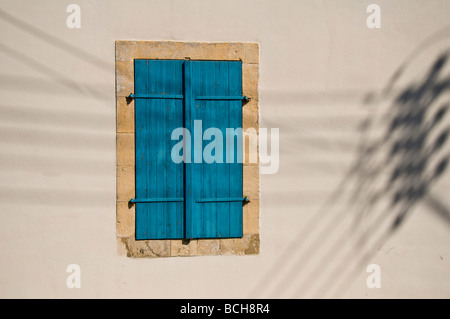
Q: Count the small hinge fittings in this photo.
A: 4